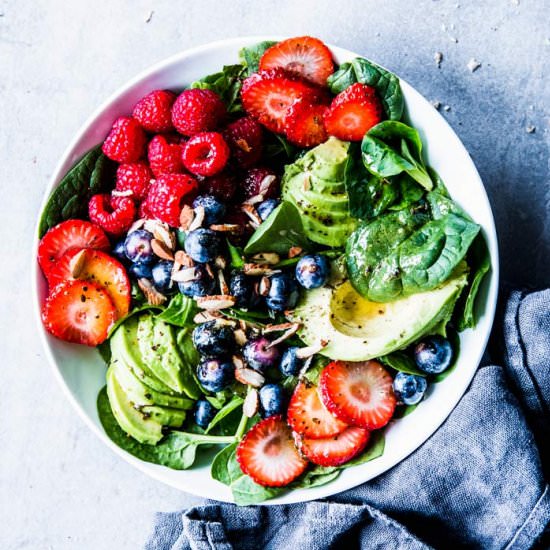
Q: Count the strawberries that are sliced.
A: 11